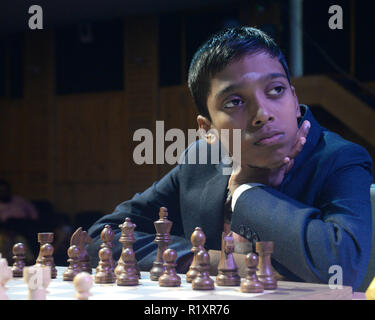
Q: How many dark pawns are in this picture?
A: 8